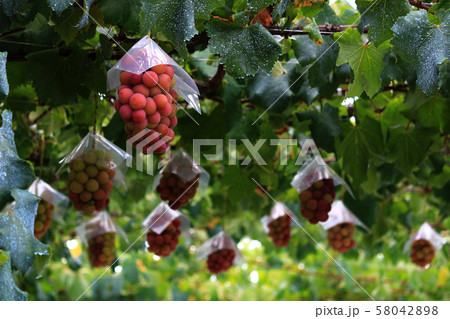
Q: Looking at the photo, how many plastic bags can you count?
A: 11